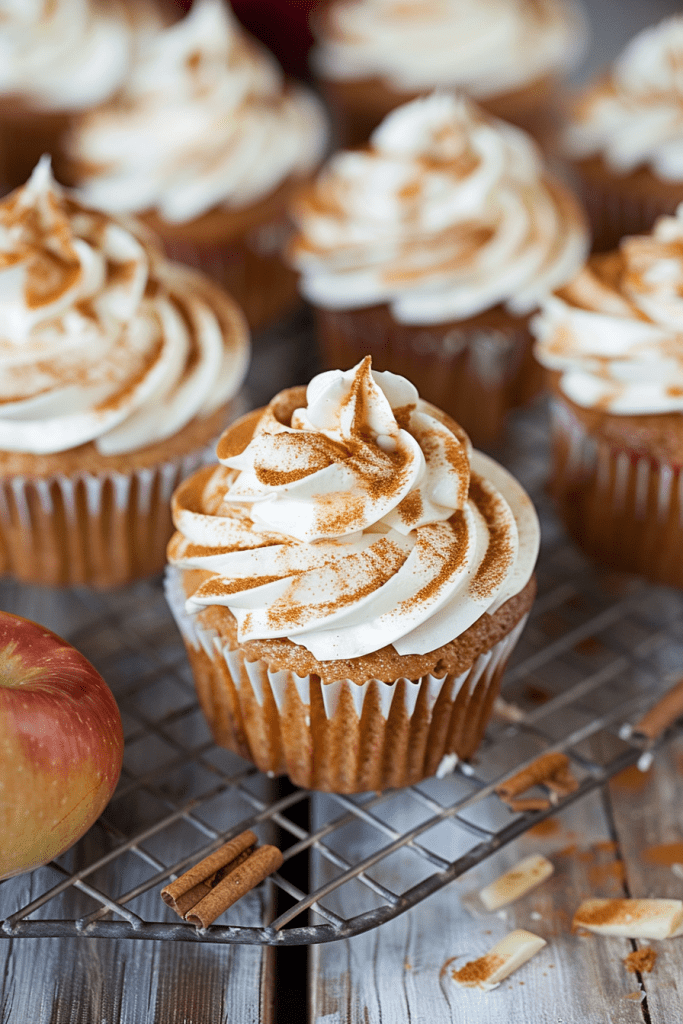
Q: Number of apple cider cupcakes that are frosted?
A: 8